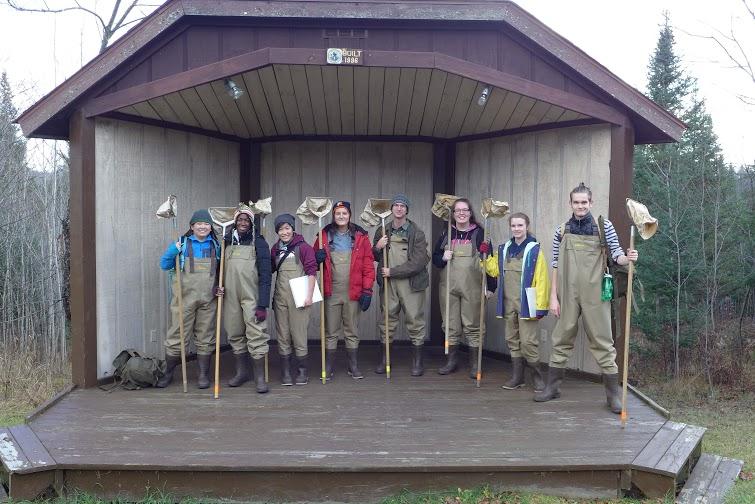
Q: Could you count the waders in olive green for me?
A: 8